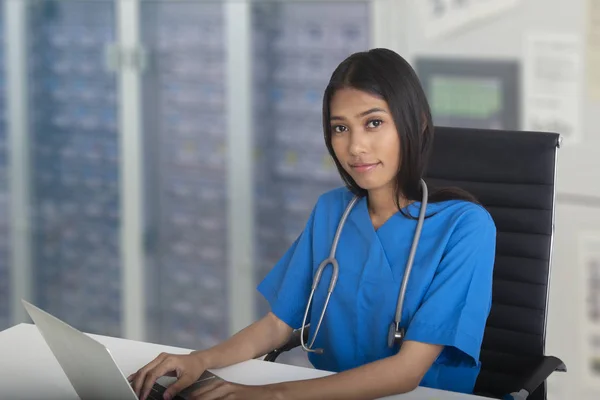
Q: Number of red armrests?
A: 0